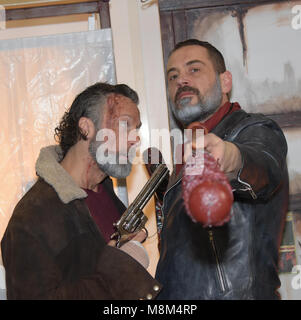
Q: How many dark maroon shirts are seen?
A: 1